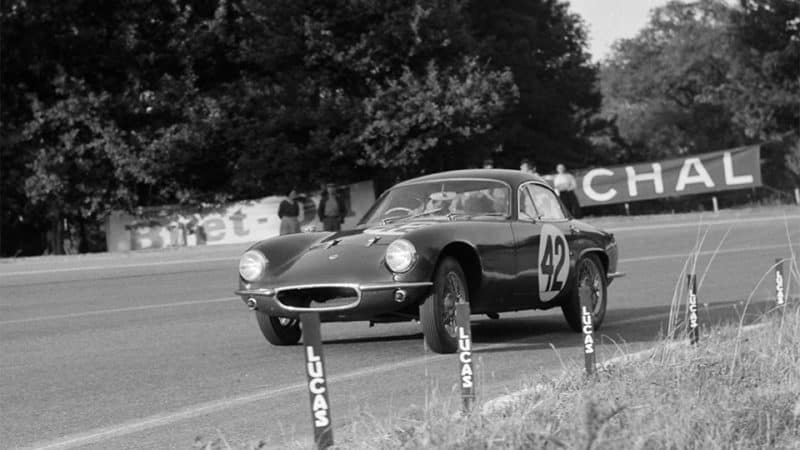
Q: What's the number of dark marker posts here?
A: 5